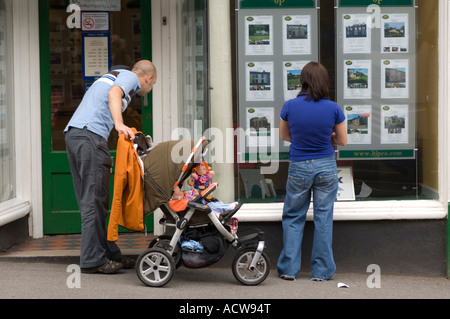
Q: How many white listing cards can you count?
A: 11